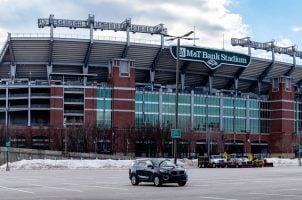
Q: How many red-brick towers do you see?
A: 2